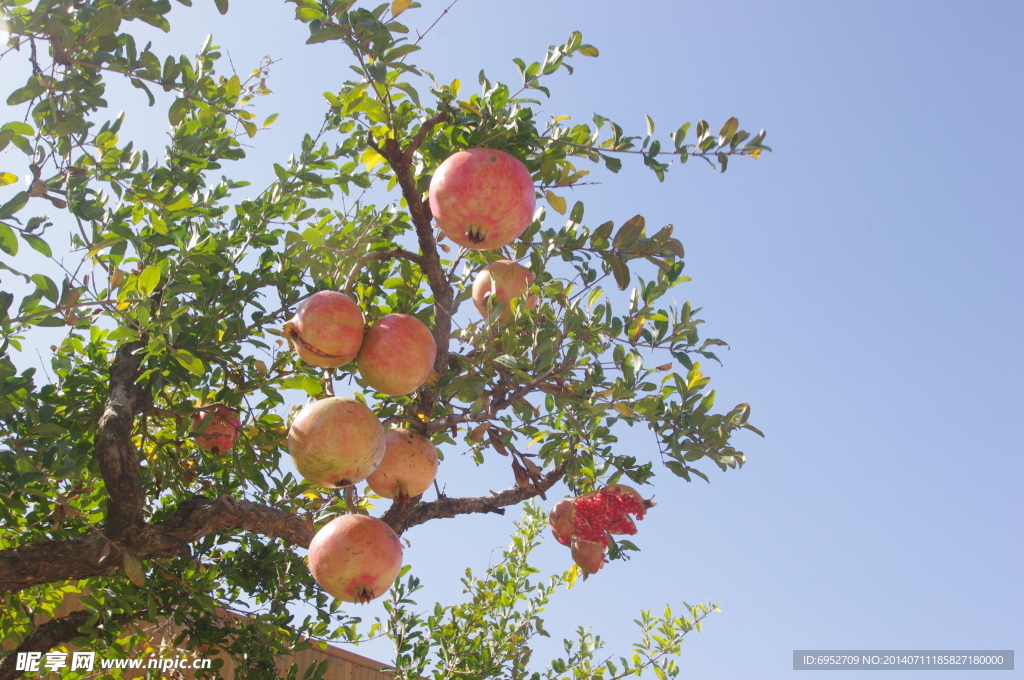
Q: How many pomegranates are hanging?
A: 9